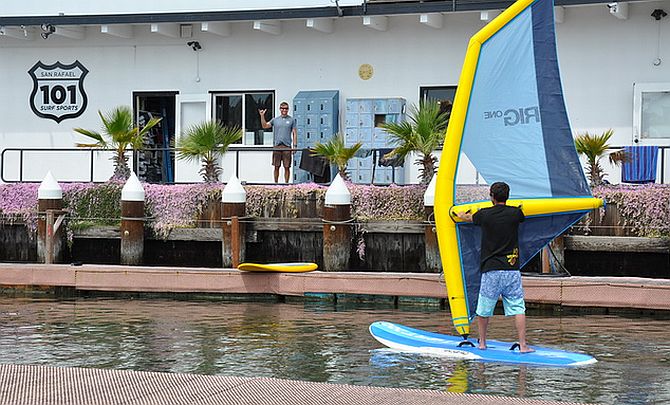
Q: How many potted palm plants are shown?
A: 5